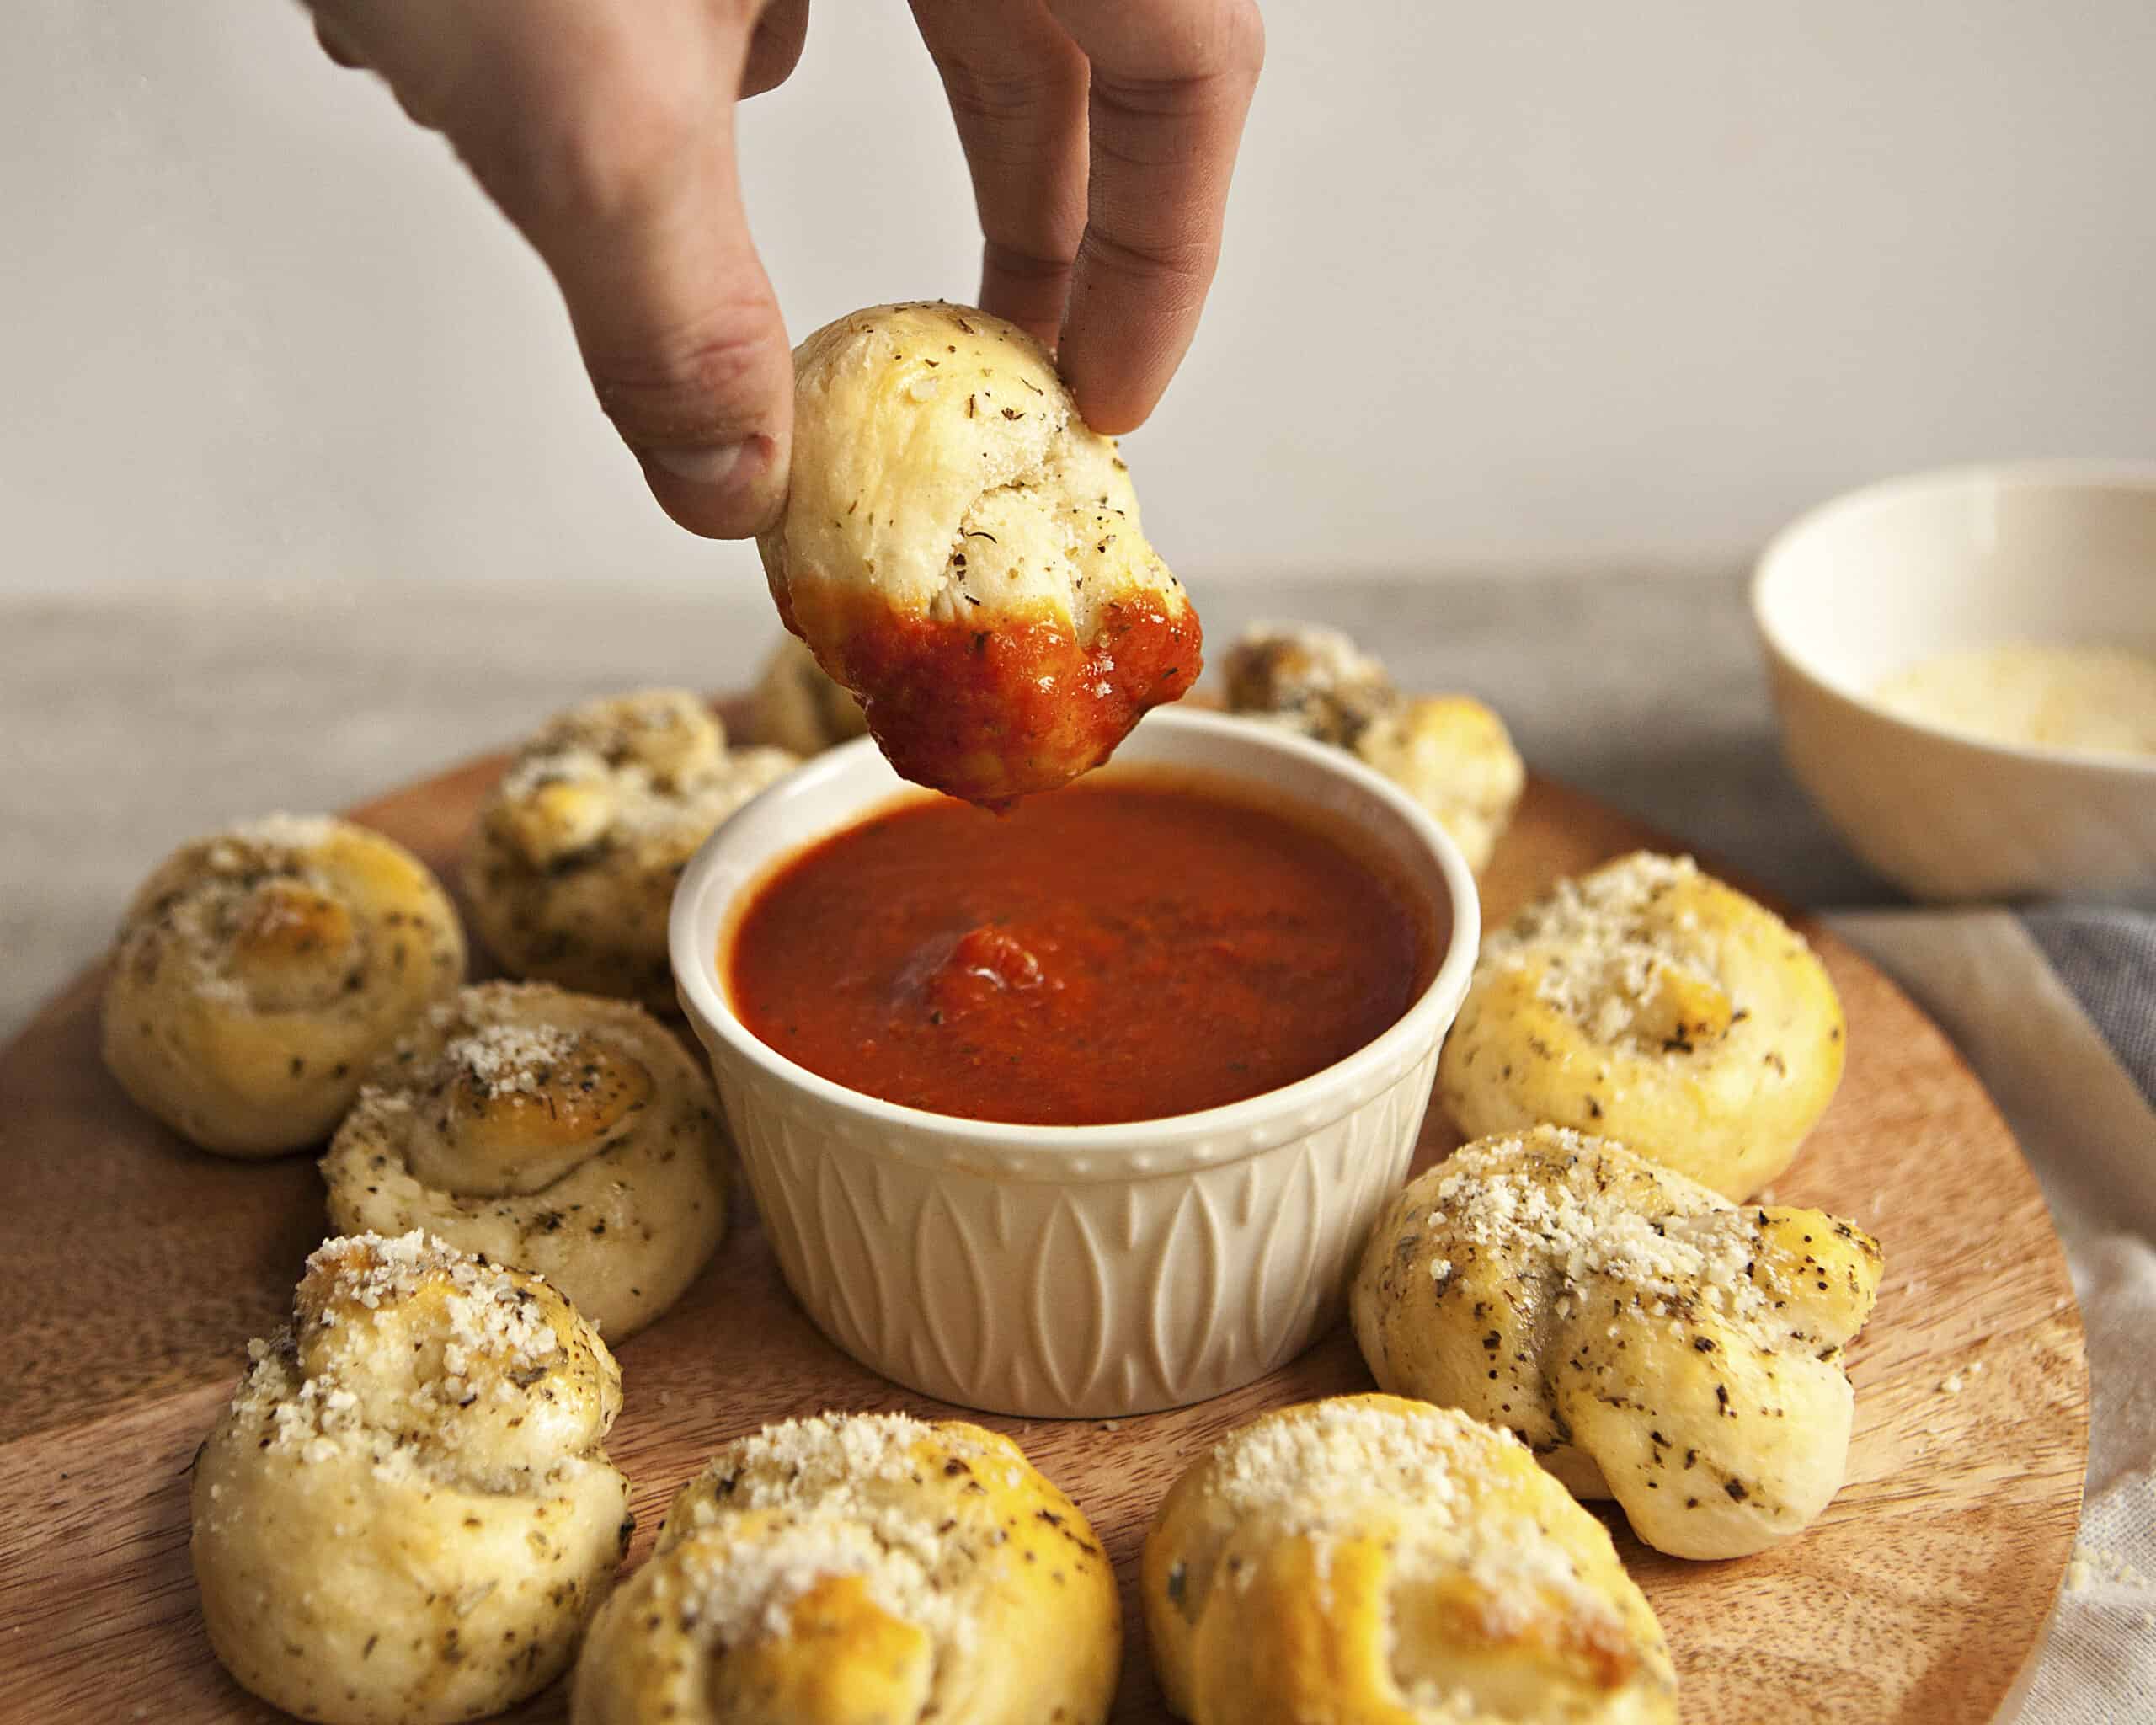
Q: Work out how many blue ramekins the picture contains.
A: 0